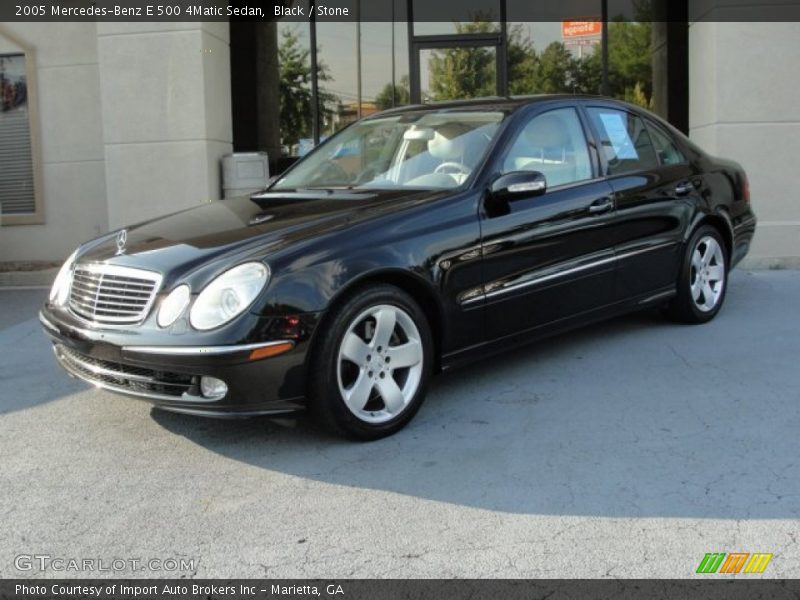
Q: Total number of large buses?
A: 0